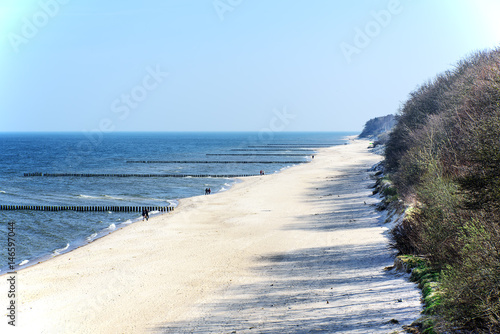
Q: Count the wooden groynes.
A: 7